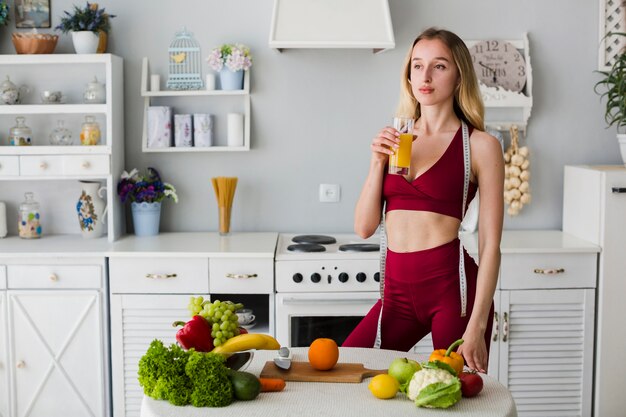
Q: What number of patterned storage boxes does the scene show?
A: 3